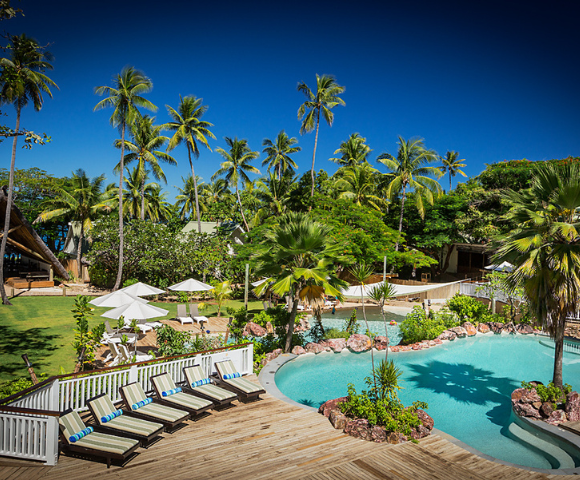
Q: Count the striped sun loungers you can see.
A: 6